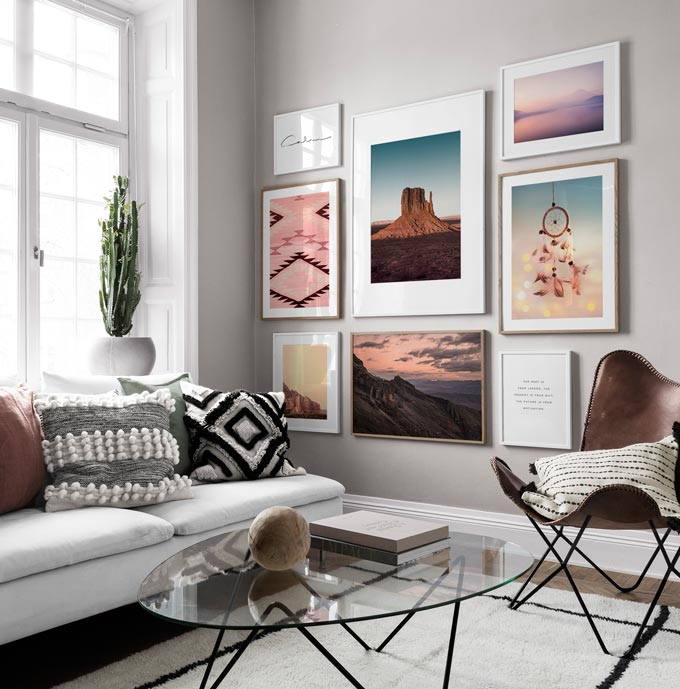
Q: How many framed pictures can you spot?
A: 8